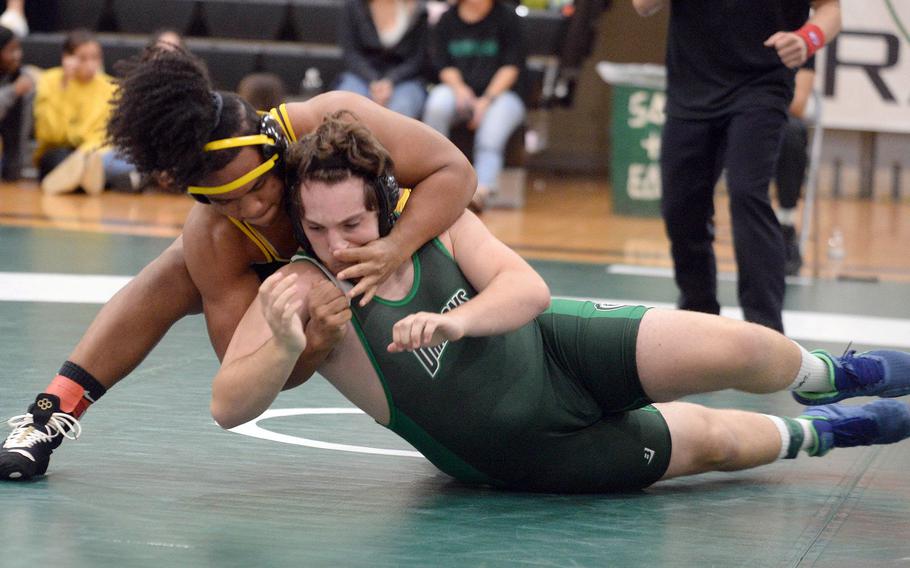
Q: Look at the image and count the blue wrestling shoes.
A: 2